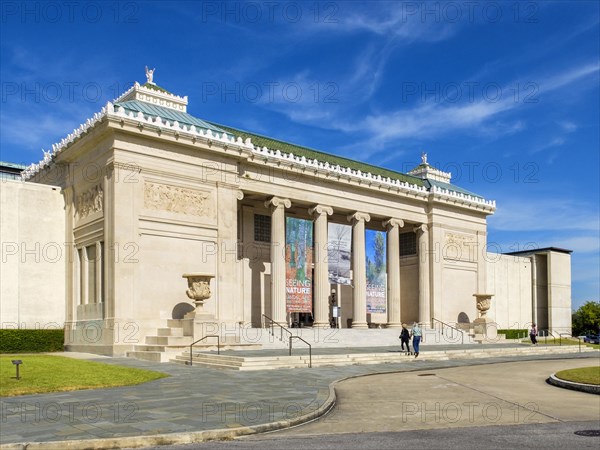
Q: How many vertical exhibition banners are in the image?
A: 3